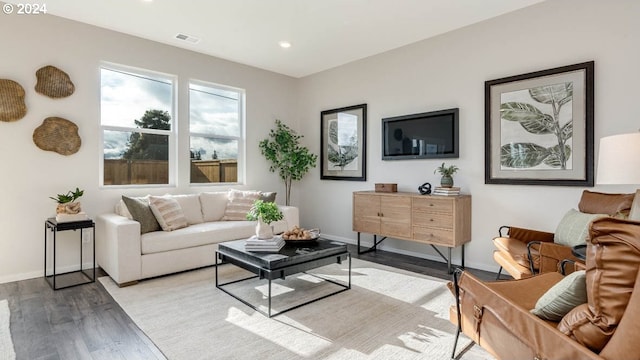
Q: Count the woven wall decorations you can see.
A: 3